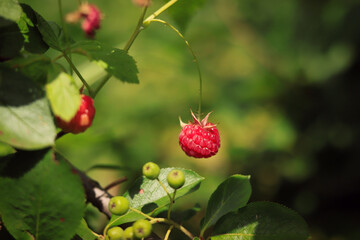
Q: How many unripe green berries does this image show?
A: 6